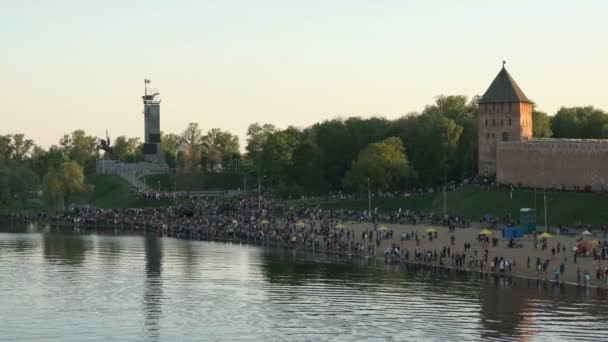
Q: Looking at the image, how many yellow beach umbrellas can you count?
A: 7